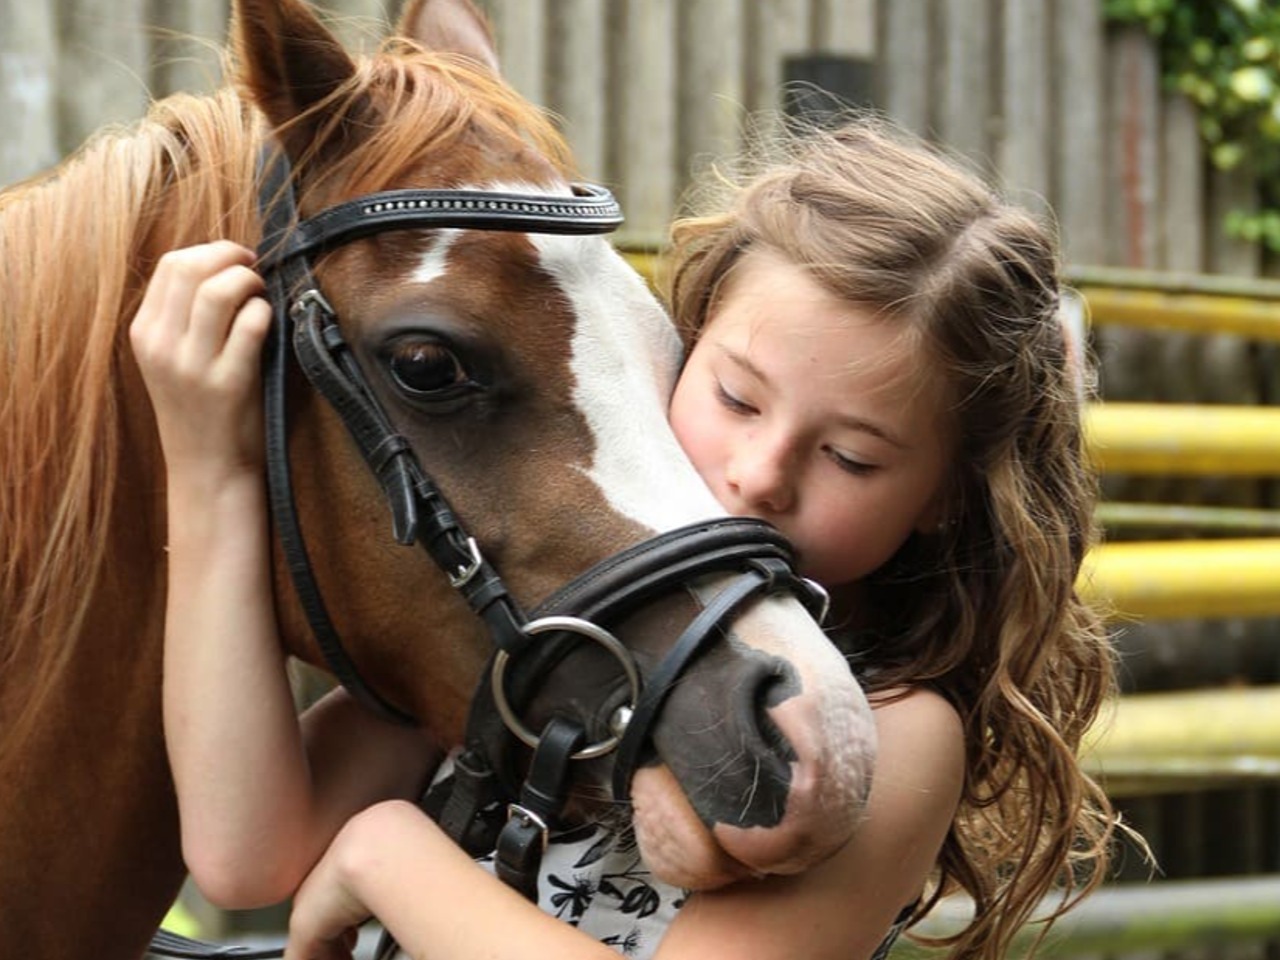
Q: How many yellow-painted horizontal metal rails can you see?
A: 4